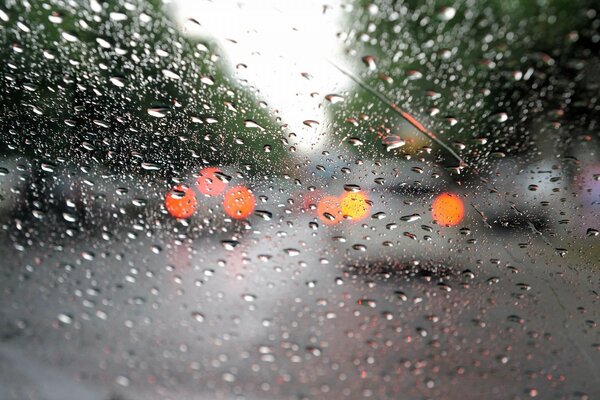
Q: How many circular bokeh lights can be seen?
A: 6